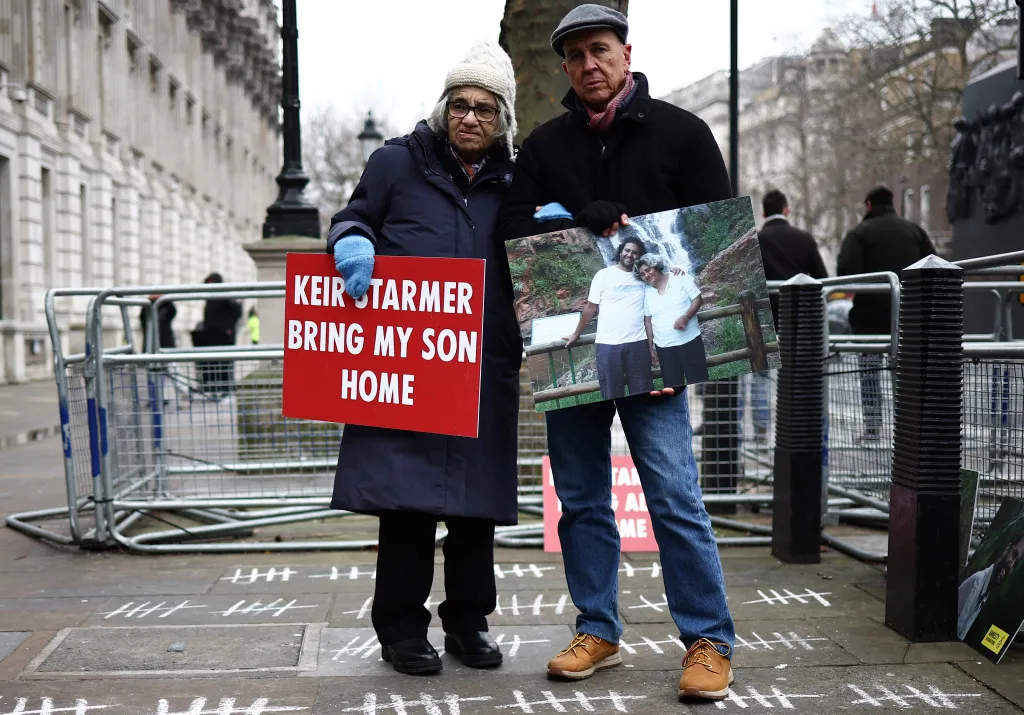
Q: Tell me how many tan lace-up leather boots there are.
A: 2